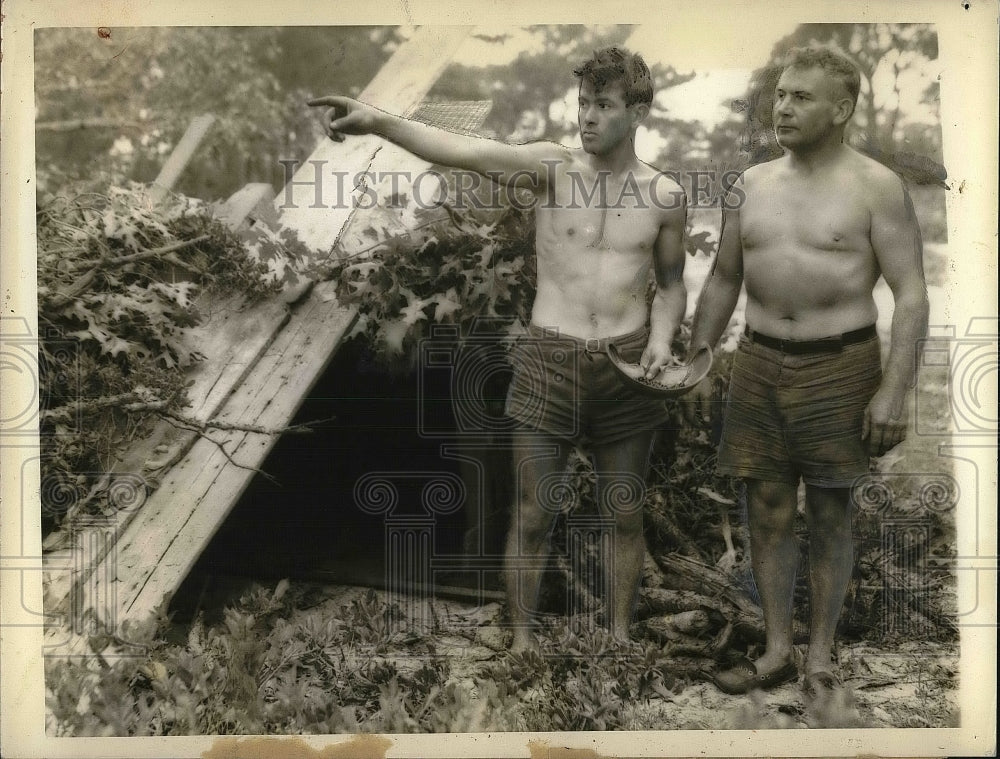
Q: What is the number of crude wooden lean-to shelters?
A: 1